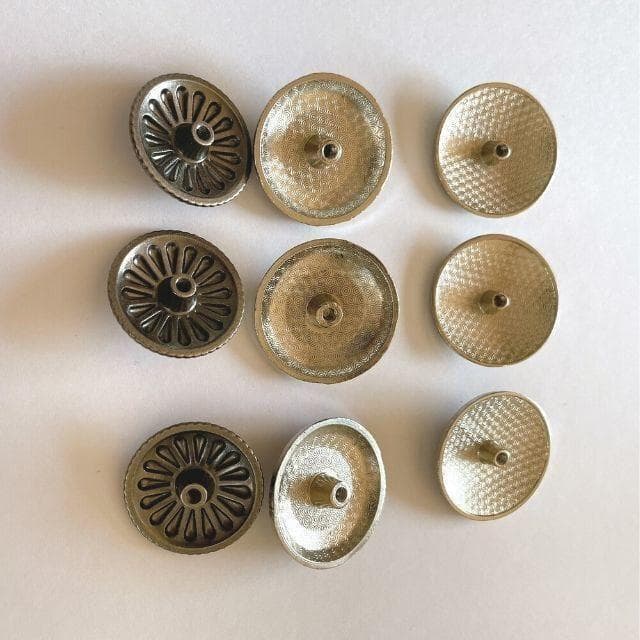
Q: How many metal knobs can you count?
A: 9